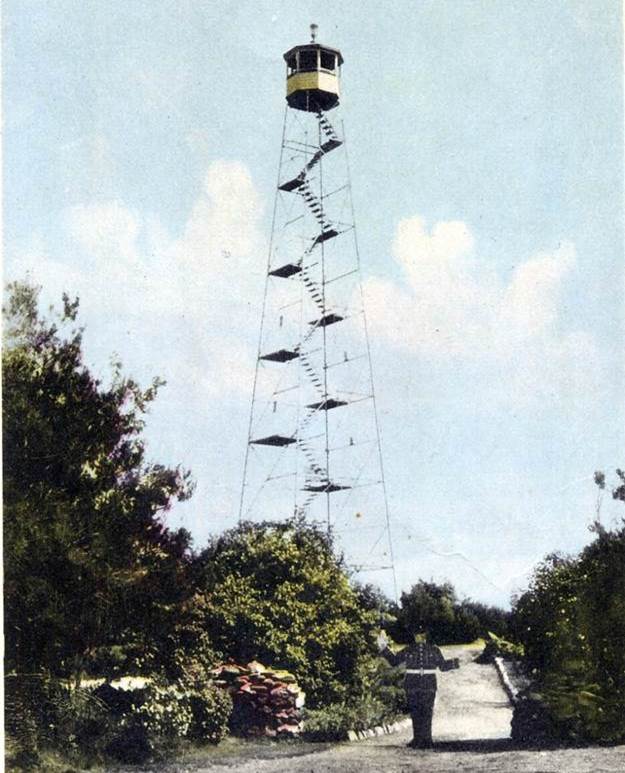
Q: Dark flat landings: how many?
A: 9